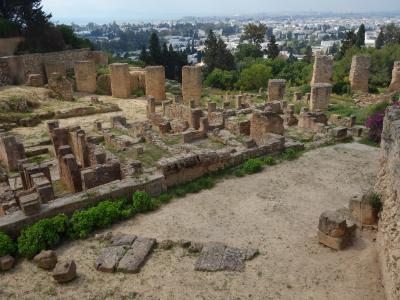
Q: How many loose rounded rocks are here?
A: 3